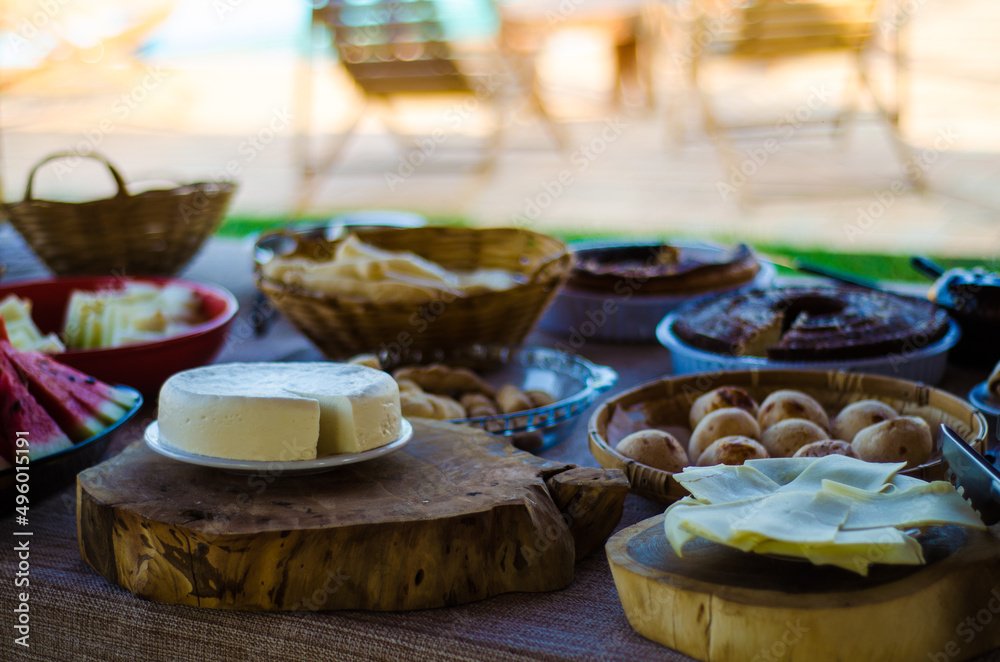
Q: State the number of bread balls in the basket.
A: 9